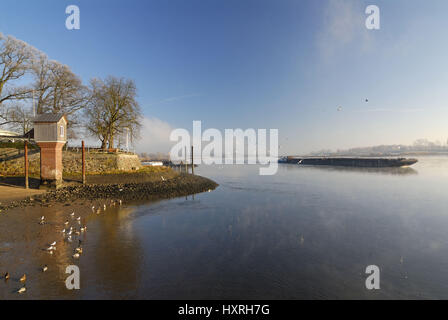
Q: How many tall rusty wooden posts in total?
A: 2